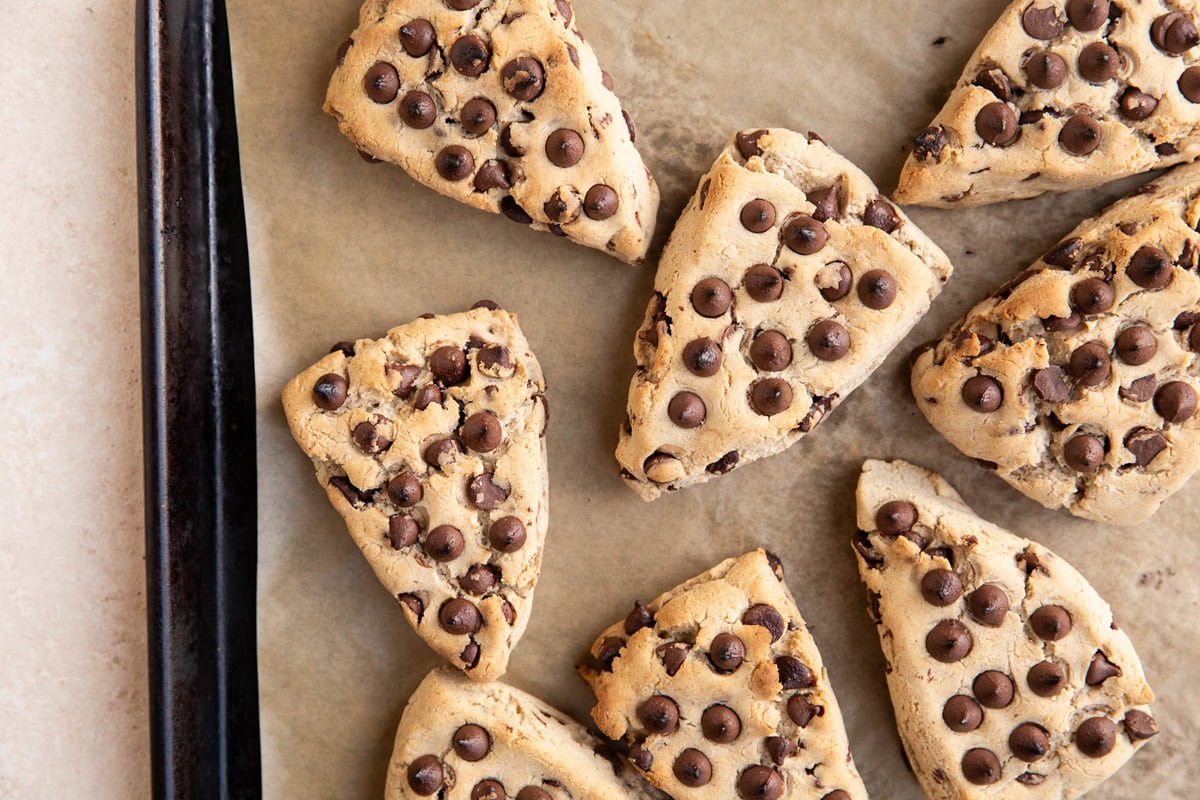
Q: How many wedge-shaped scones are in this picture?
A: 8